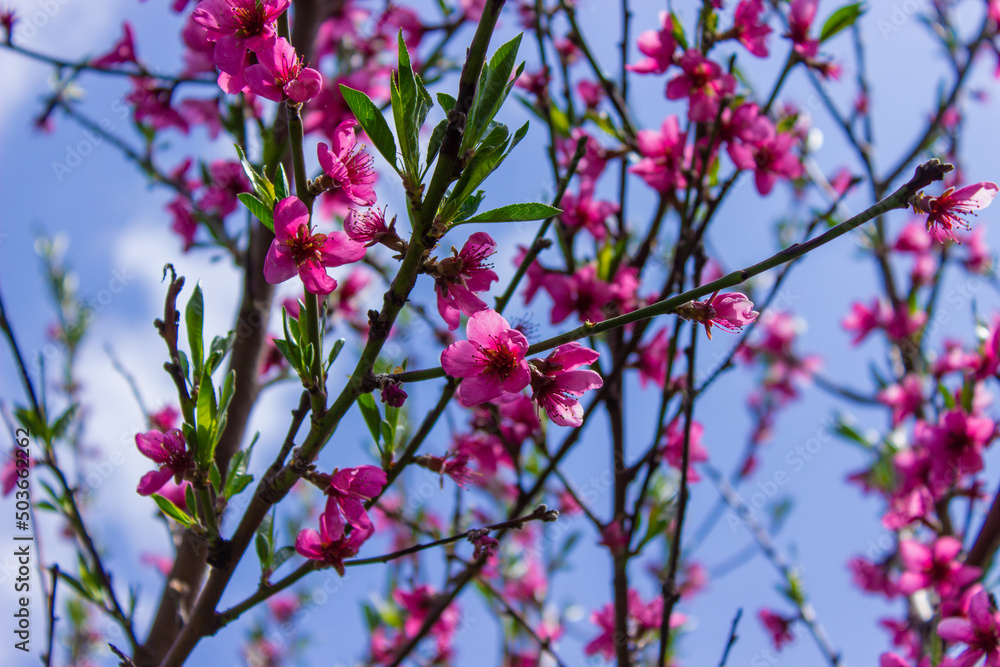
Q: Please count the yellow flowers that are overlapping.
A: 0